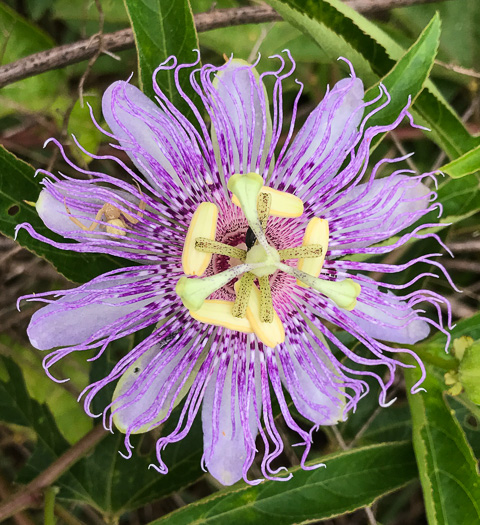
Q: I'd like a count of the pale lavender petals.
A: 10